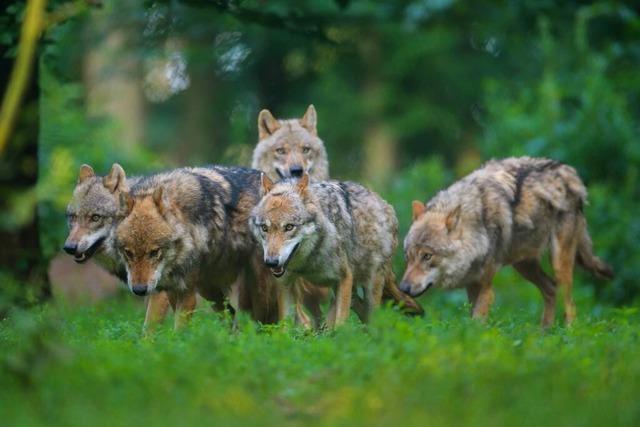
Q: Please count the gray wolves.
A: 5